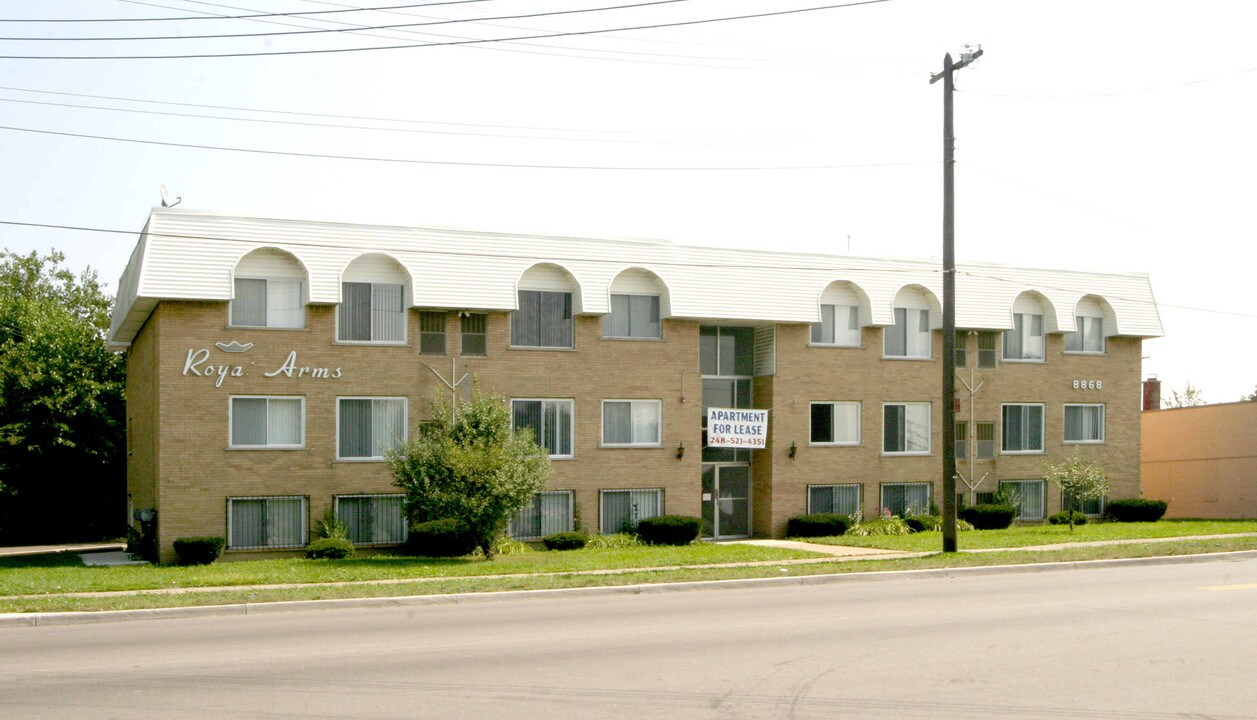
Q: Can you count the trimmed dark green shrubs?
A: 10